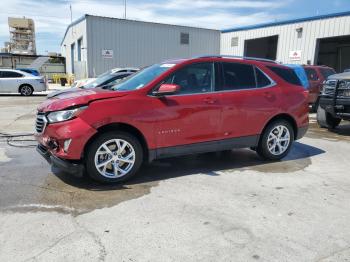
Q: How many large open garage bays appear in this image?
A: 2